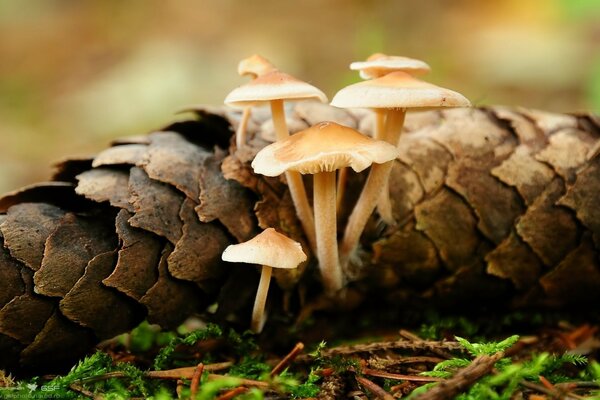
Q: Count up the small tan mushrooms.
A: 6